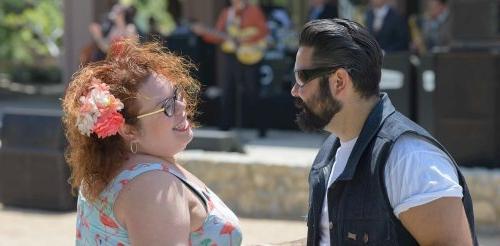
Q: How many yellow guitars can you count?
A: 1